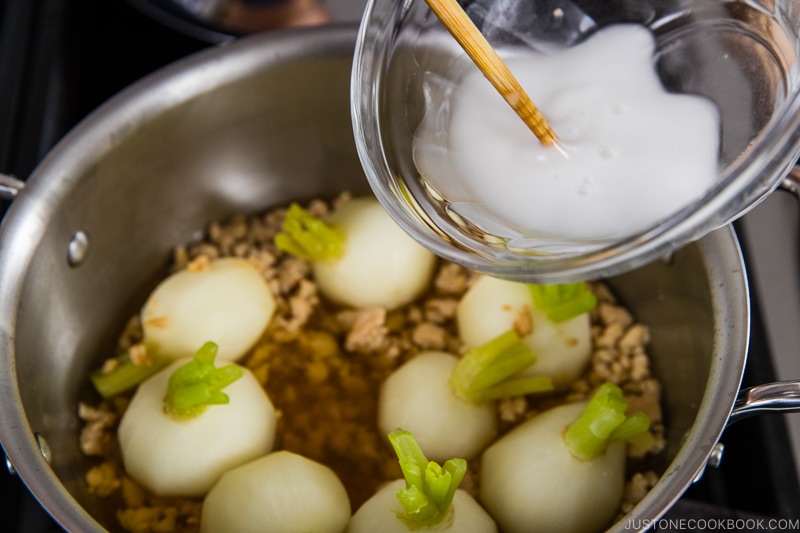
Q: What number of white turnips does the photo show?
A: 8